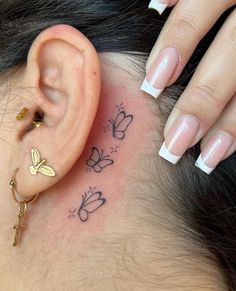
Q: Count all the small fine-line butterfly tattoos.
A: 3